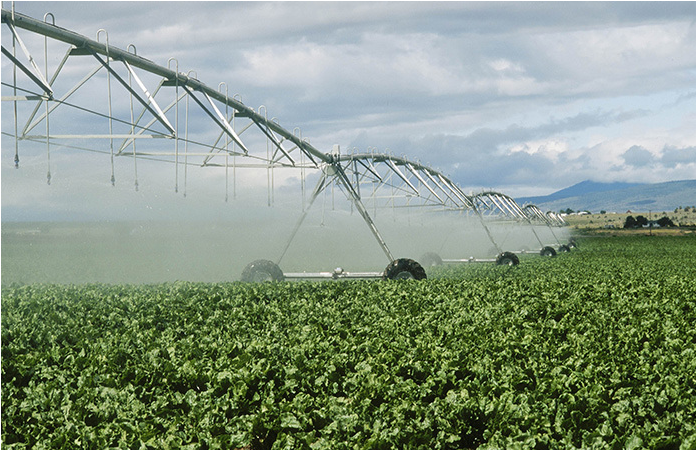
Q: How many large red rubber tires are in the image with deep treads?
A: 0